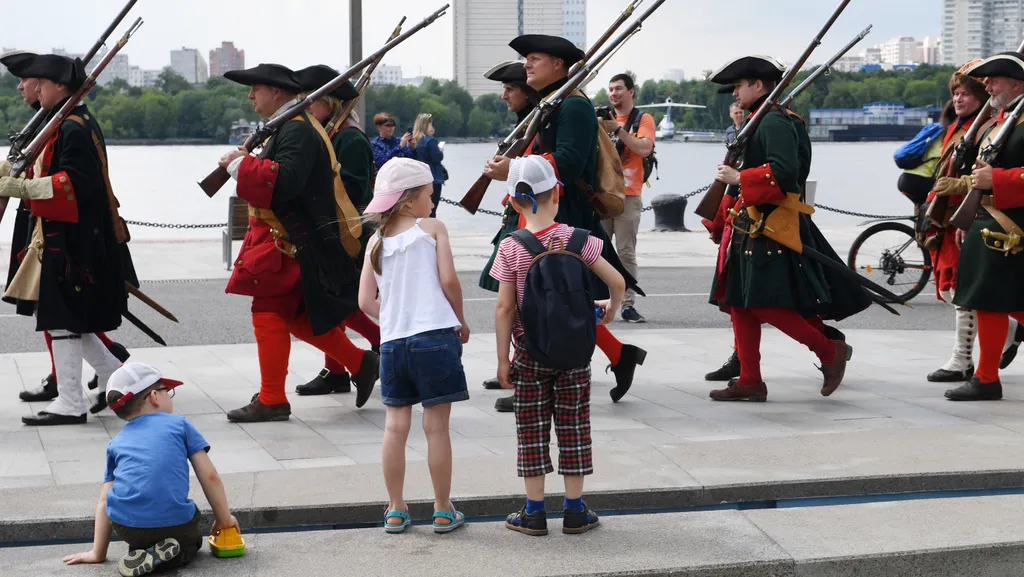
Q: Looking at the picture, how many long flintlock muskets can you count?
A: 10